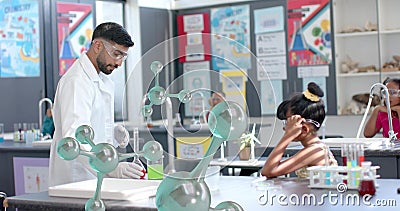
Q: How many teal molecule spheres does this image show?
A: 12